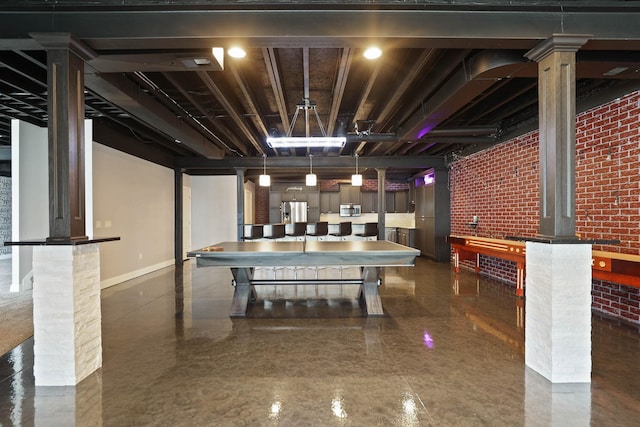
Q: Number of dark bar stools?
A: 6